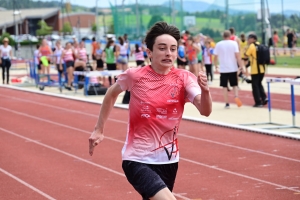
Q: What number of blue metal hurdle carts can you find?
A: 1